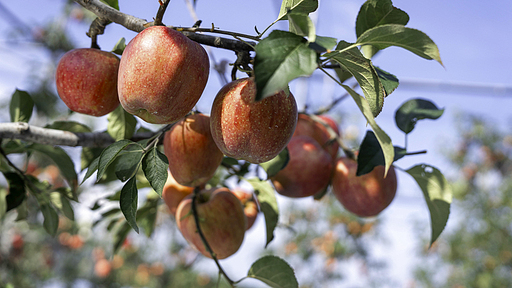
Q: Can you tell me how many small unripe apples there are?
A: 0